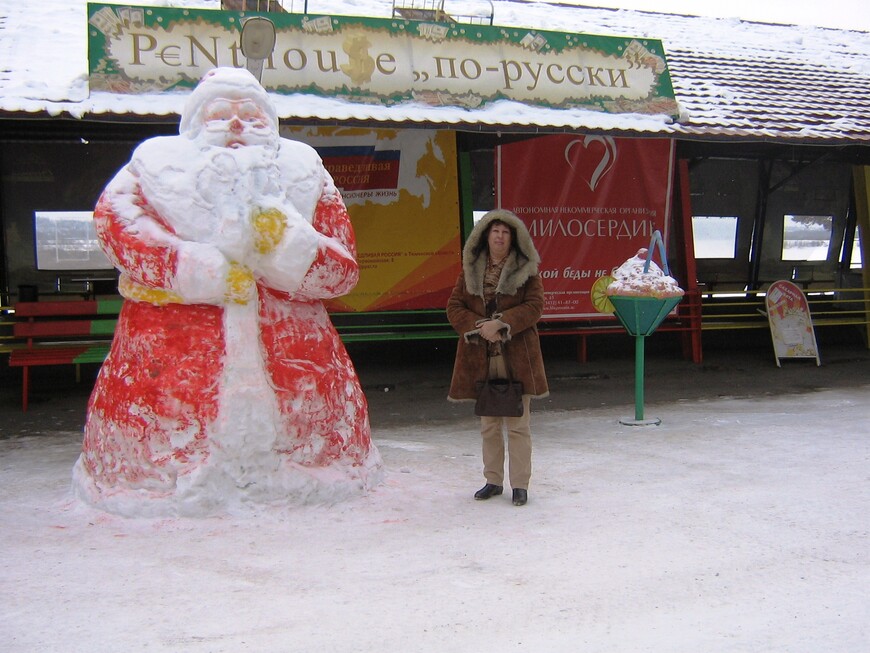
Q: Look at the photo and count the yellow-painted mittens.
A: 2